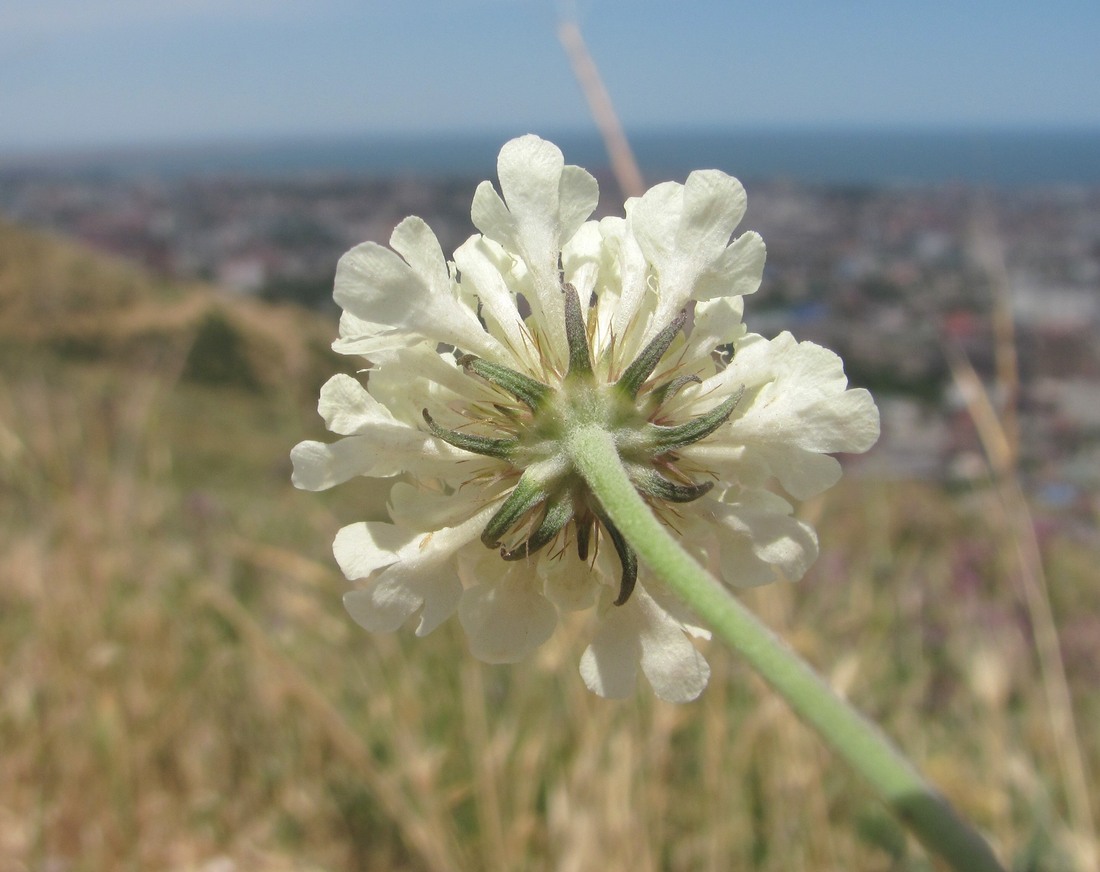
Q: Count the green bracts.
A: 11